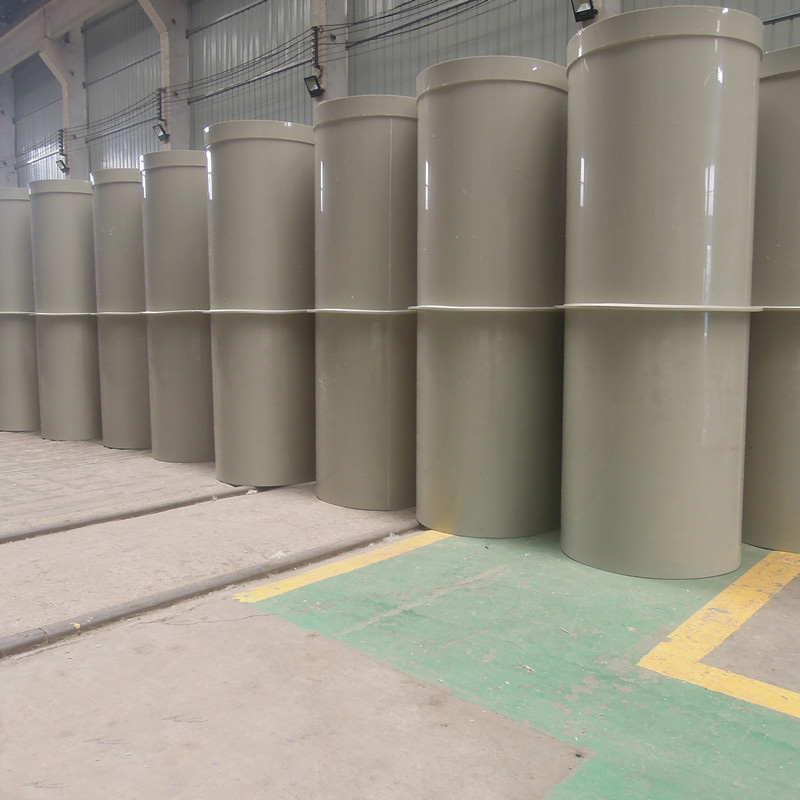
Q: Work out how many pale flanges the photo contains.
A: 9